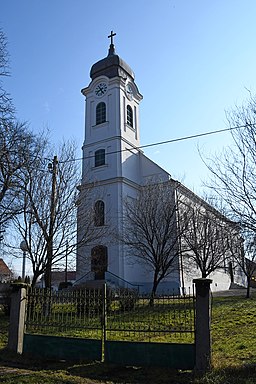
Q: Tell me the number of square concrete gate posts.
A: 2